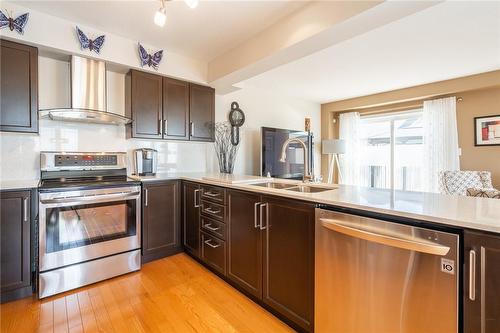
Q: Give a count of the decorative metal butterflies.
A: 3